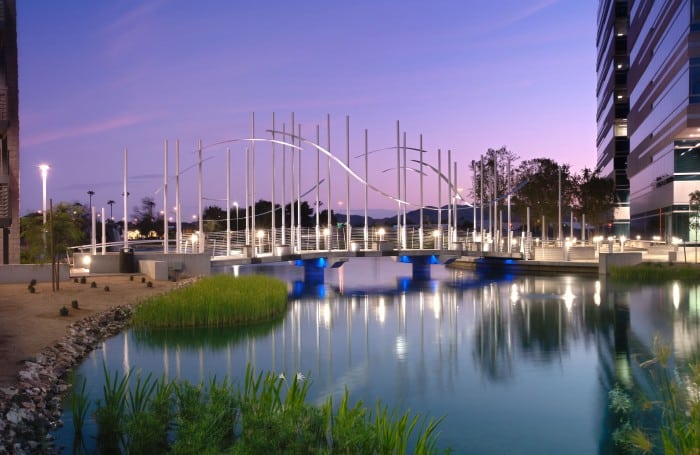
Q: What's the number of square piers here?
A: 2